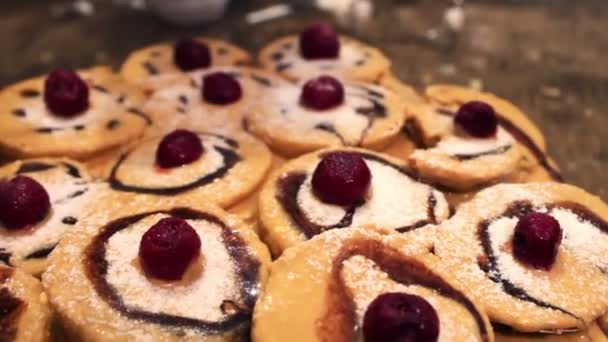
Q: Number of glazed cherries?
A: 12